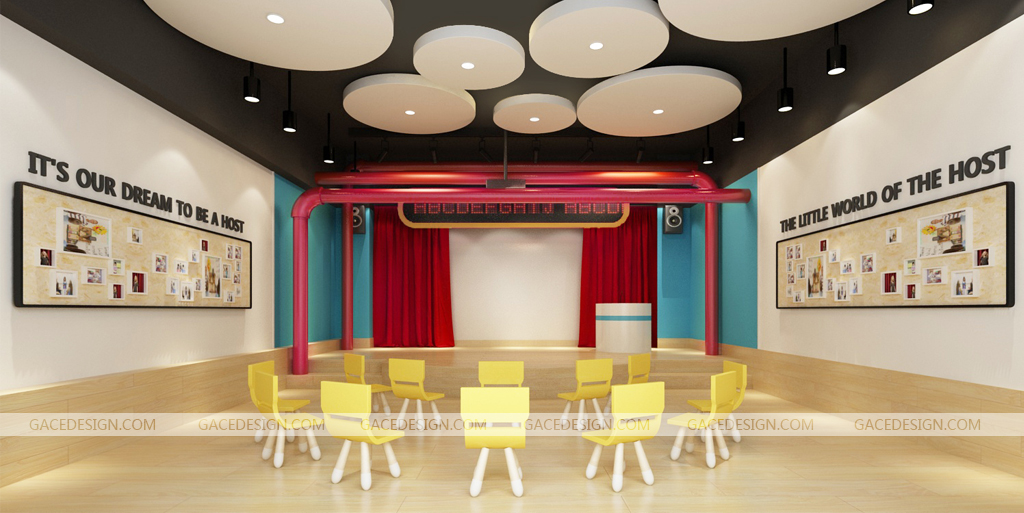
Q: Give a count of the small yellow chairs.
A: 12